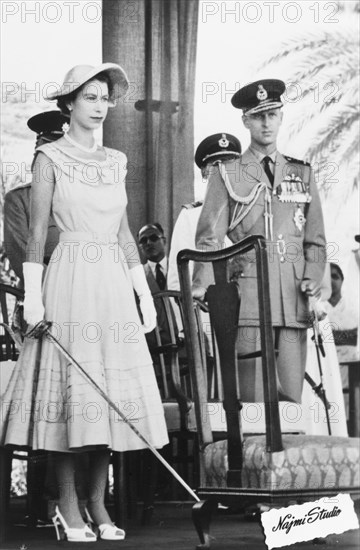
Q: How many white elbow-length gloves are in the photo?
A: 2